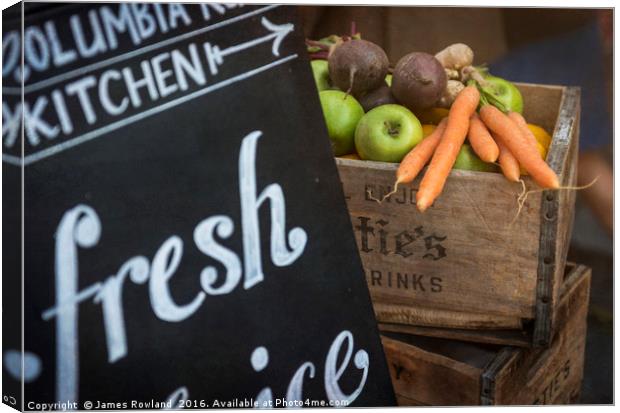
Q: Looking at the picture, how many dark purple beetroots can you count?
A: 3